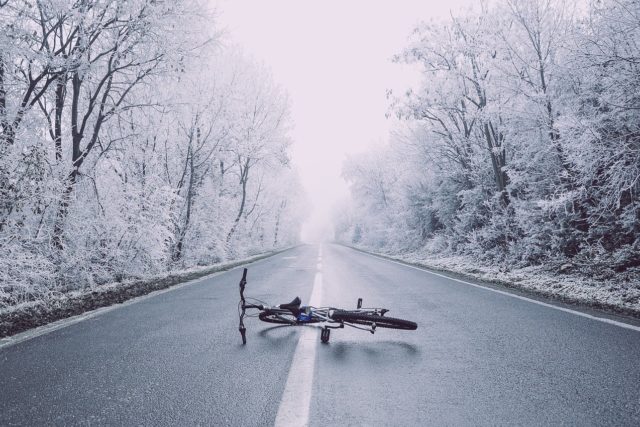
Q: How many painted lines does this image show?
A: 3